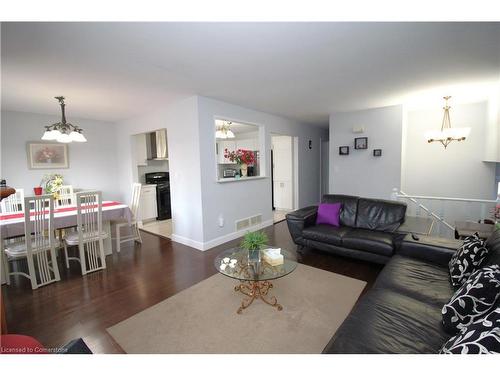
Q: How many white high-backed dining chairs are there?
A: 5